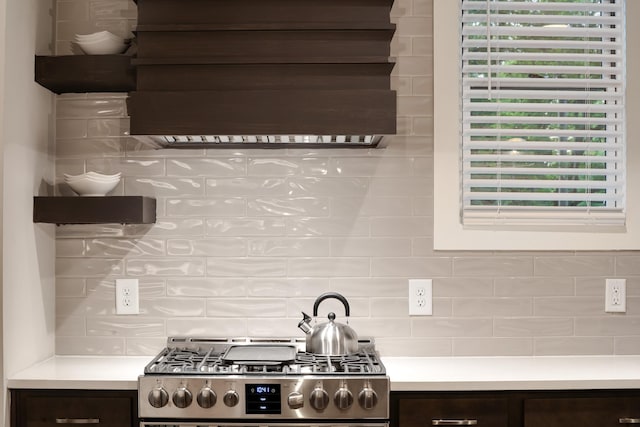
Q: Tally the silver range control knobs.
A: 8